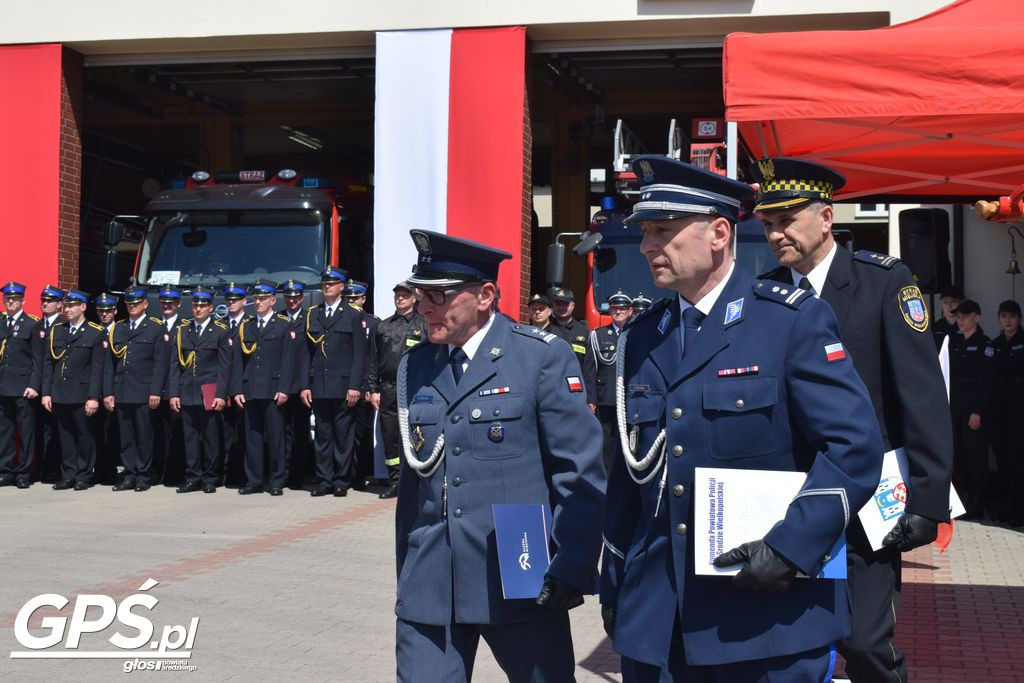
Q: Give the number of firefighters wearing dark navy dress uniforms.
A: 12